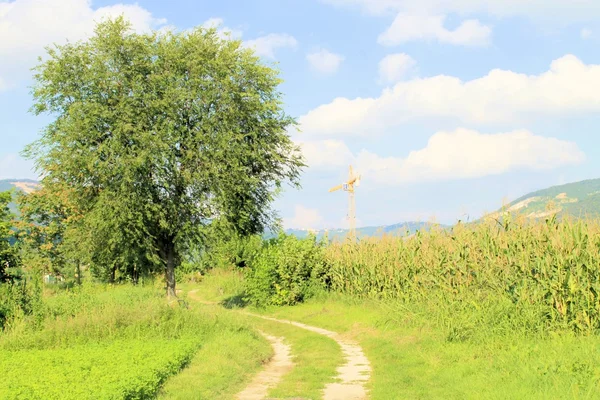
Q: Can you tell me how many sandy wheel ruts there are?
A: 2